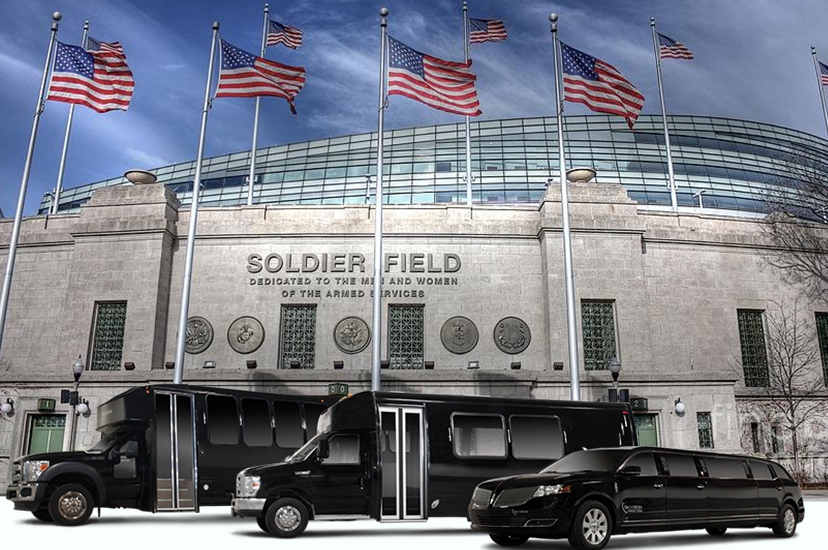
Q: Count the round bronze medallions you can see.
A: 5